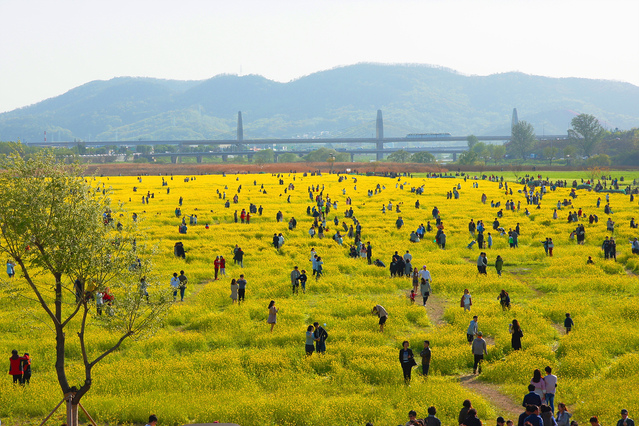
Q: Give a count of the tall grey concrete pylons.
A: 3